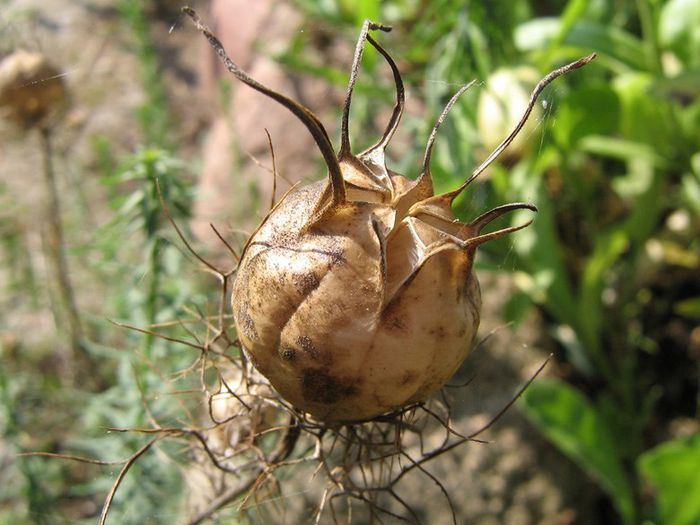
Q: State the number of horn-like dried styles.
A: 7